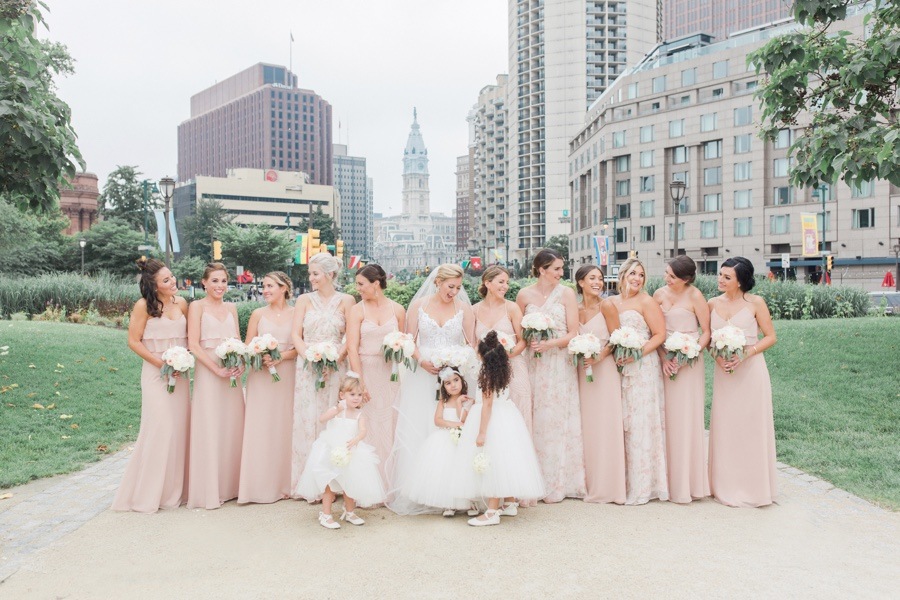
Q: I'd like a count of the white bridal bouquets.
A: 12